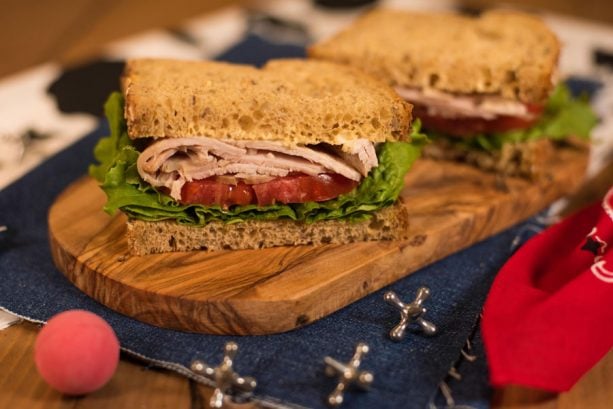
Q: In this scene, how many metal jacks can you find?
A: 3